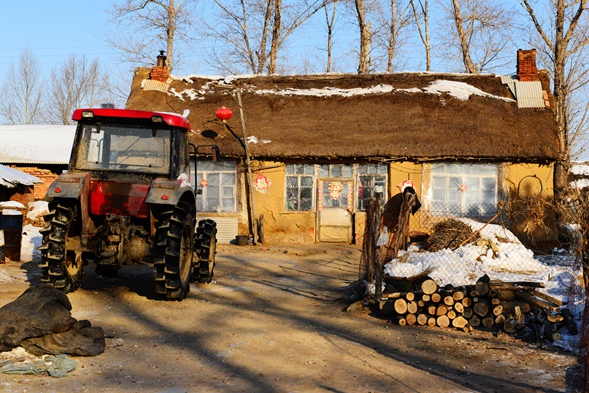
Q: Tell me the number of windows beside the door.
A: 2